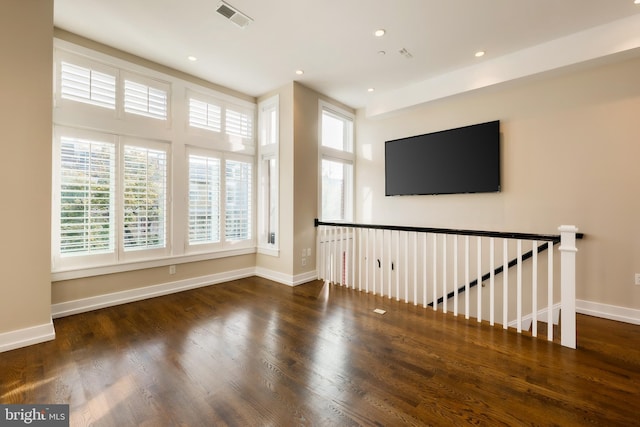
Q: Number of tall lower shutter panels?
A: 4